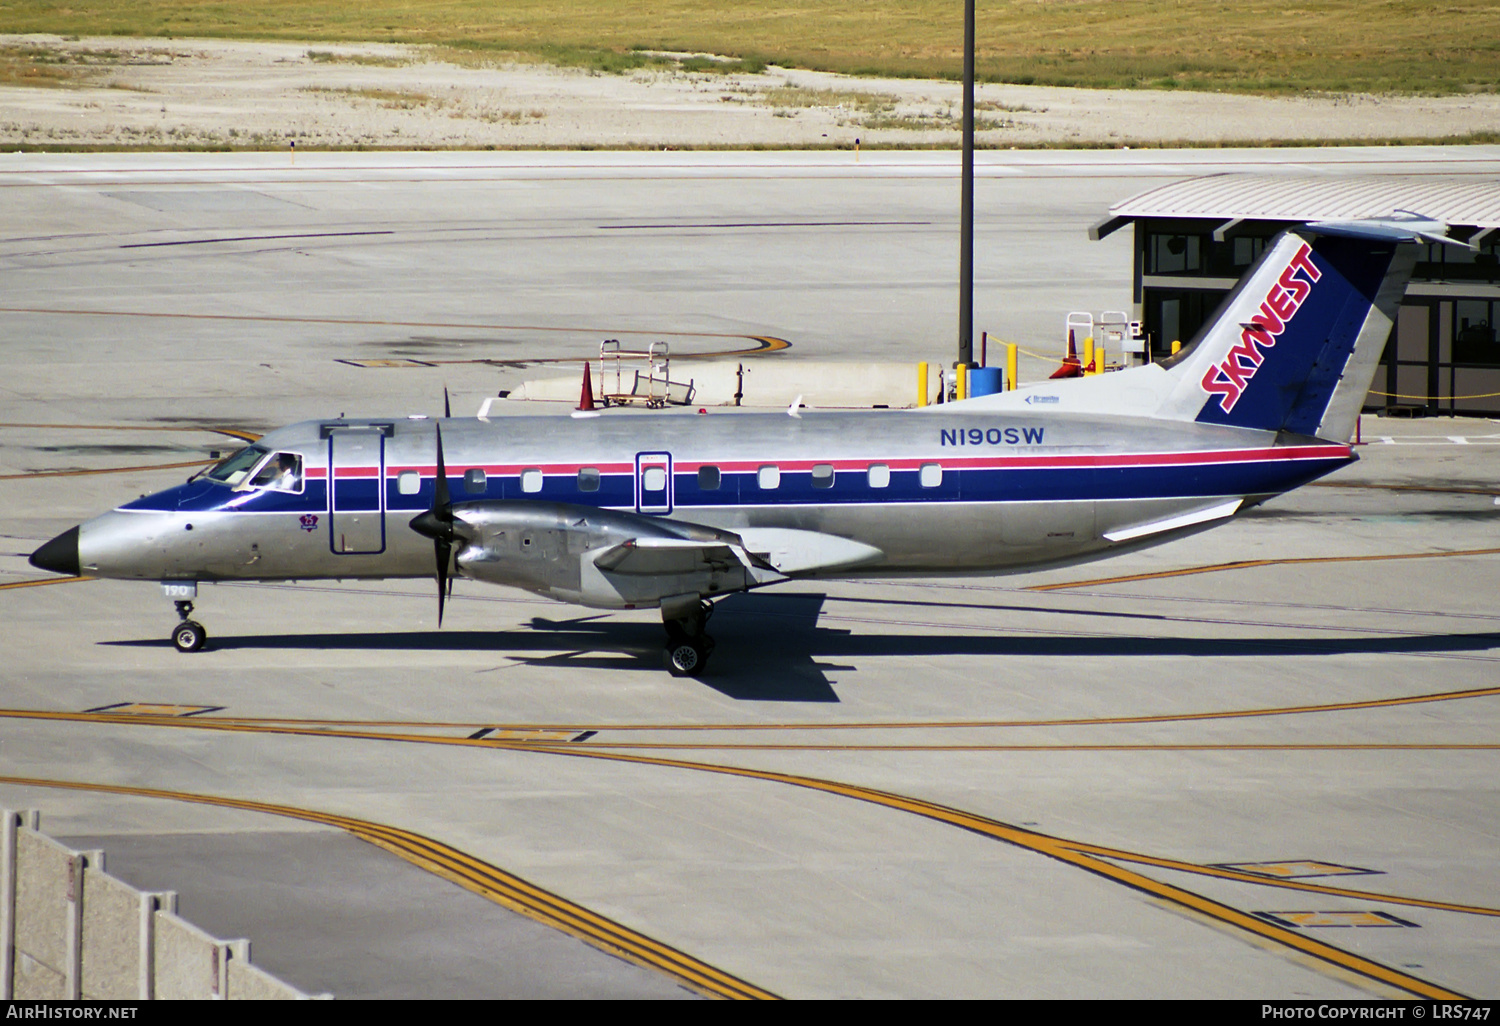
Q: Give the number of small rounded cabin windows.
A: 10